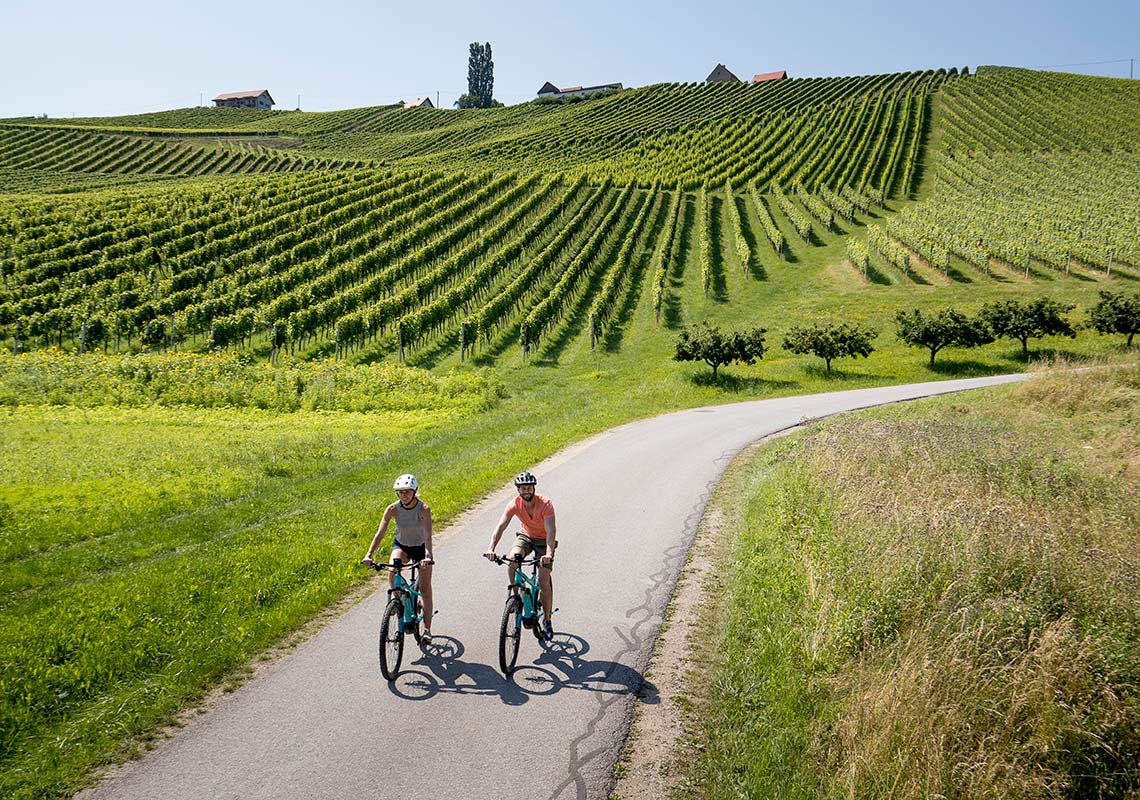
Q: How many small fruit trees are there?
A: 5